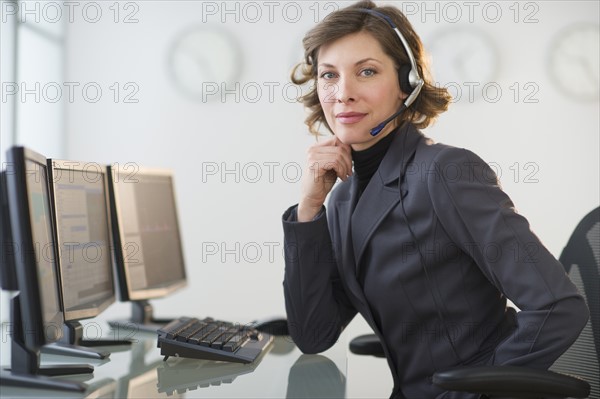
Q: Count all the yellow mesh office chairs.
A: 0